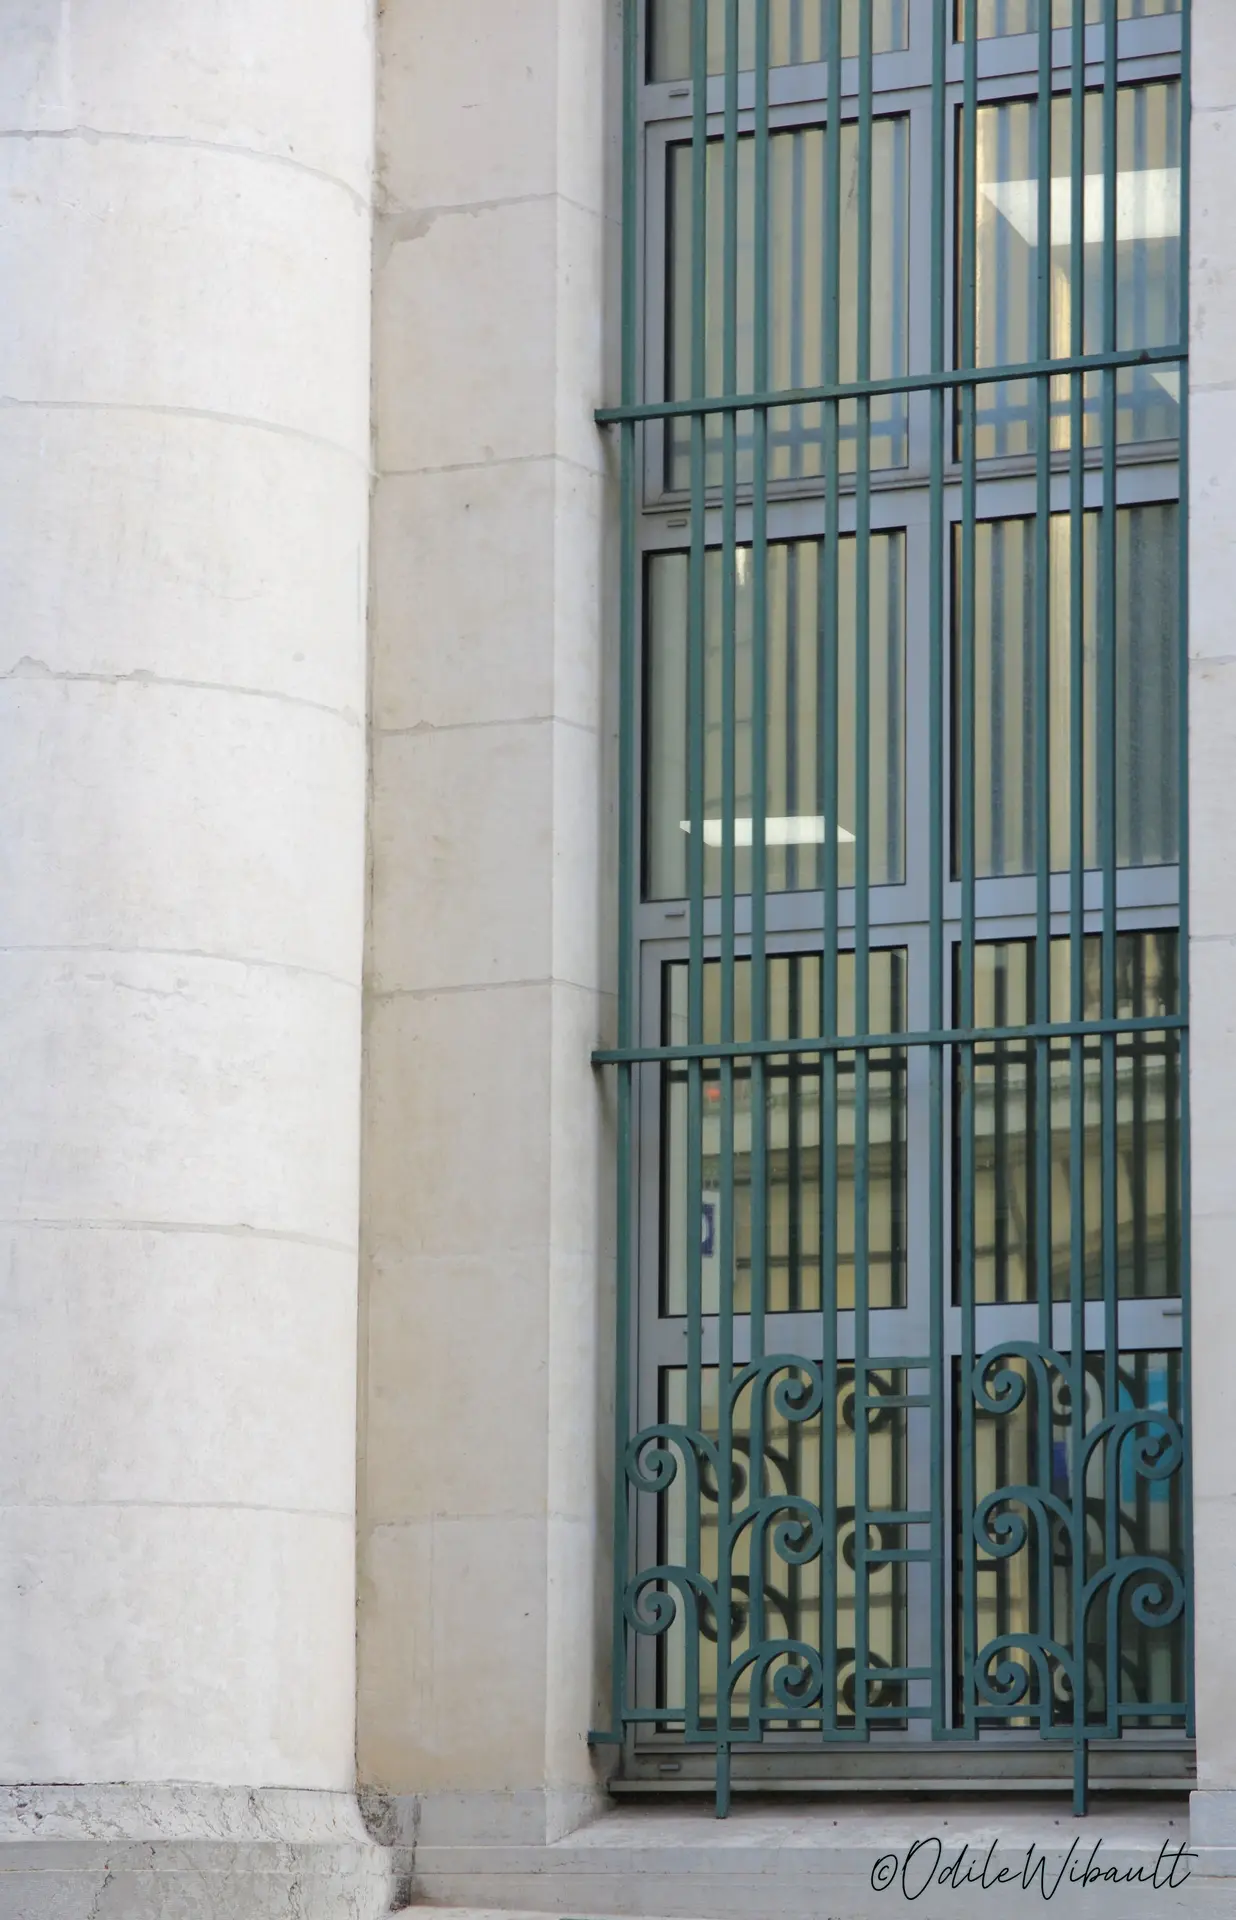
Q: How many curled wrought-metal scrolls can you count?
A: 10